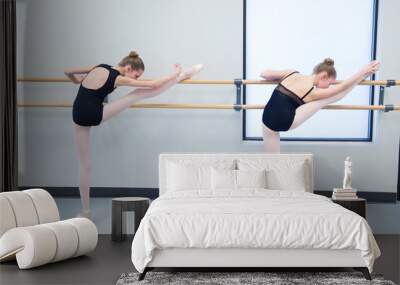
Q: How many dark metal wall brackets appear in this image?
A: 2